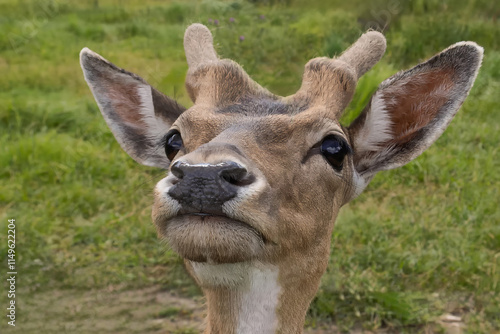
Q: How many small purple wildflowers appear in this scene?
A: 5